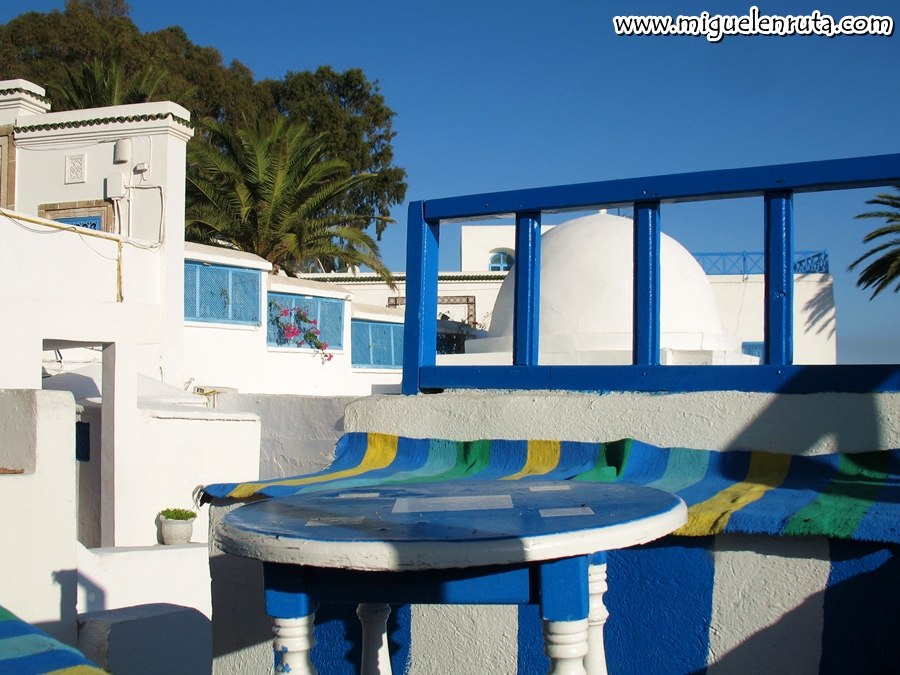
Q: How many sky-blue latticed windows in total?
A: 3